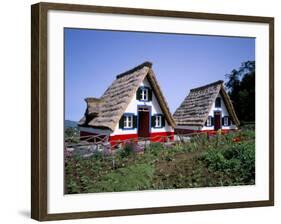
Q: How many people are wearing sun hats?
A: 0